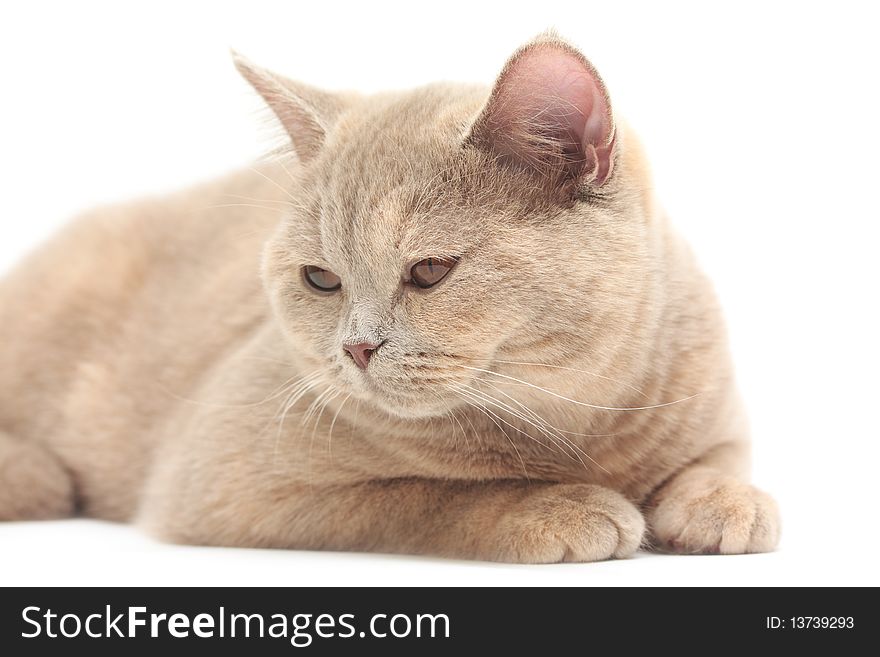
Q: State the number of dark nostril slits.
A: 2